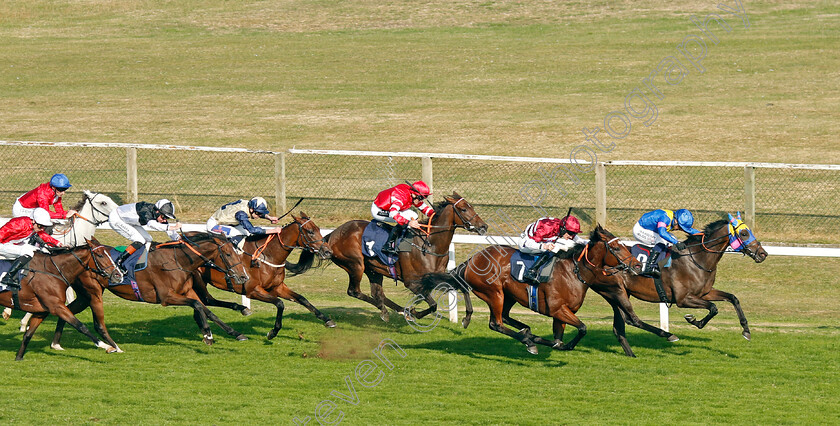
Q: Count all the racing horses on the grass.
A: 7